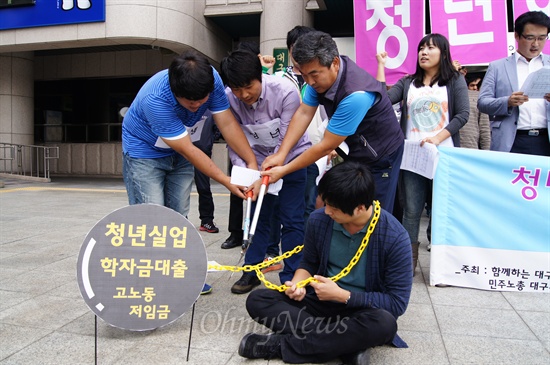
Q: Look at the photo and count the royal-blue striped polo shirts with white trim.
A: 1